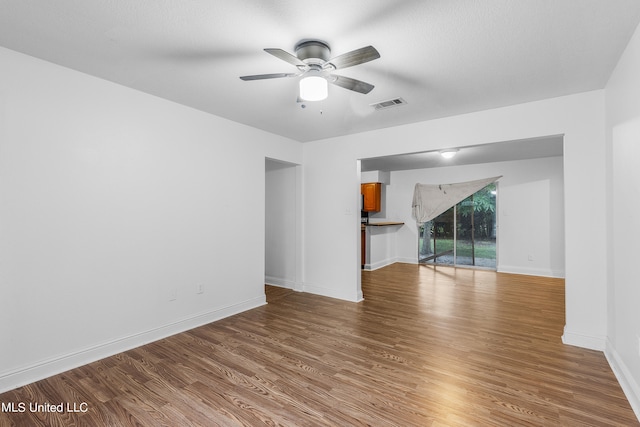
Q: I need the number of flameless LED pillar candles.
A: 0